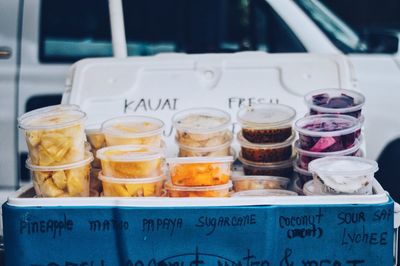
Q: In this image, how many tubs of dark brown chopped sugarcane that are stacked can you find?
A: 3